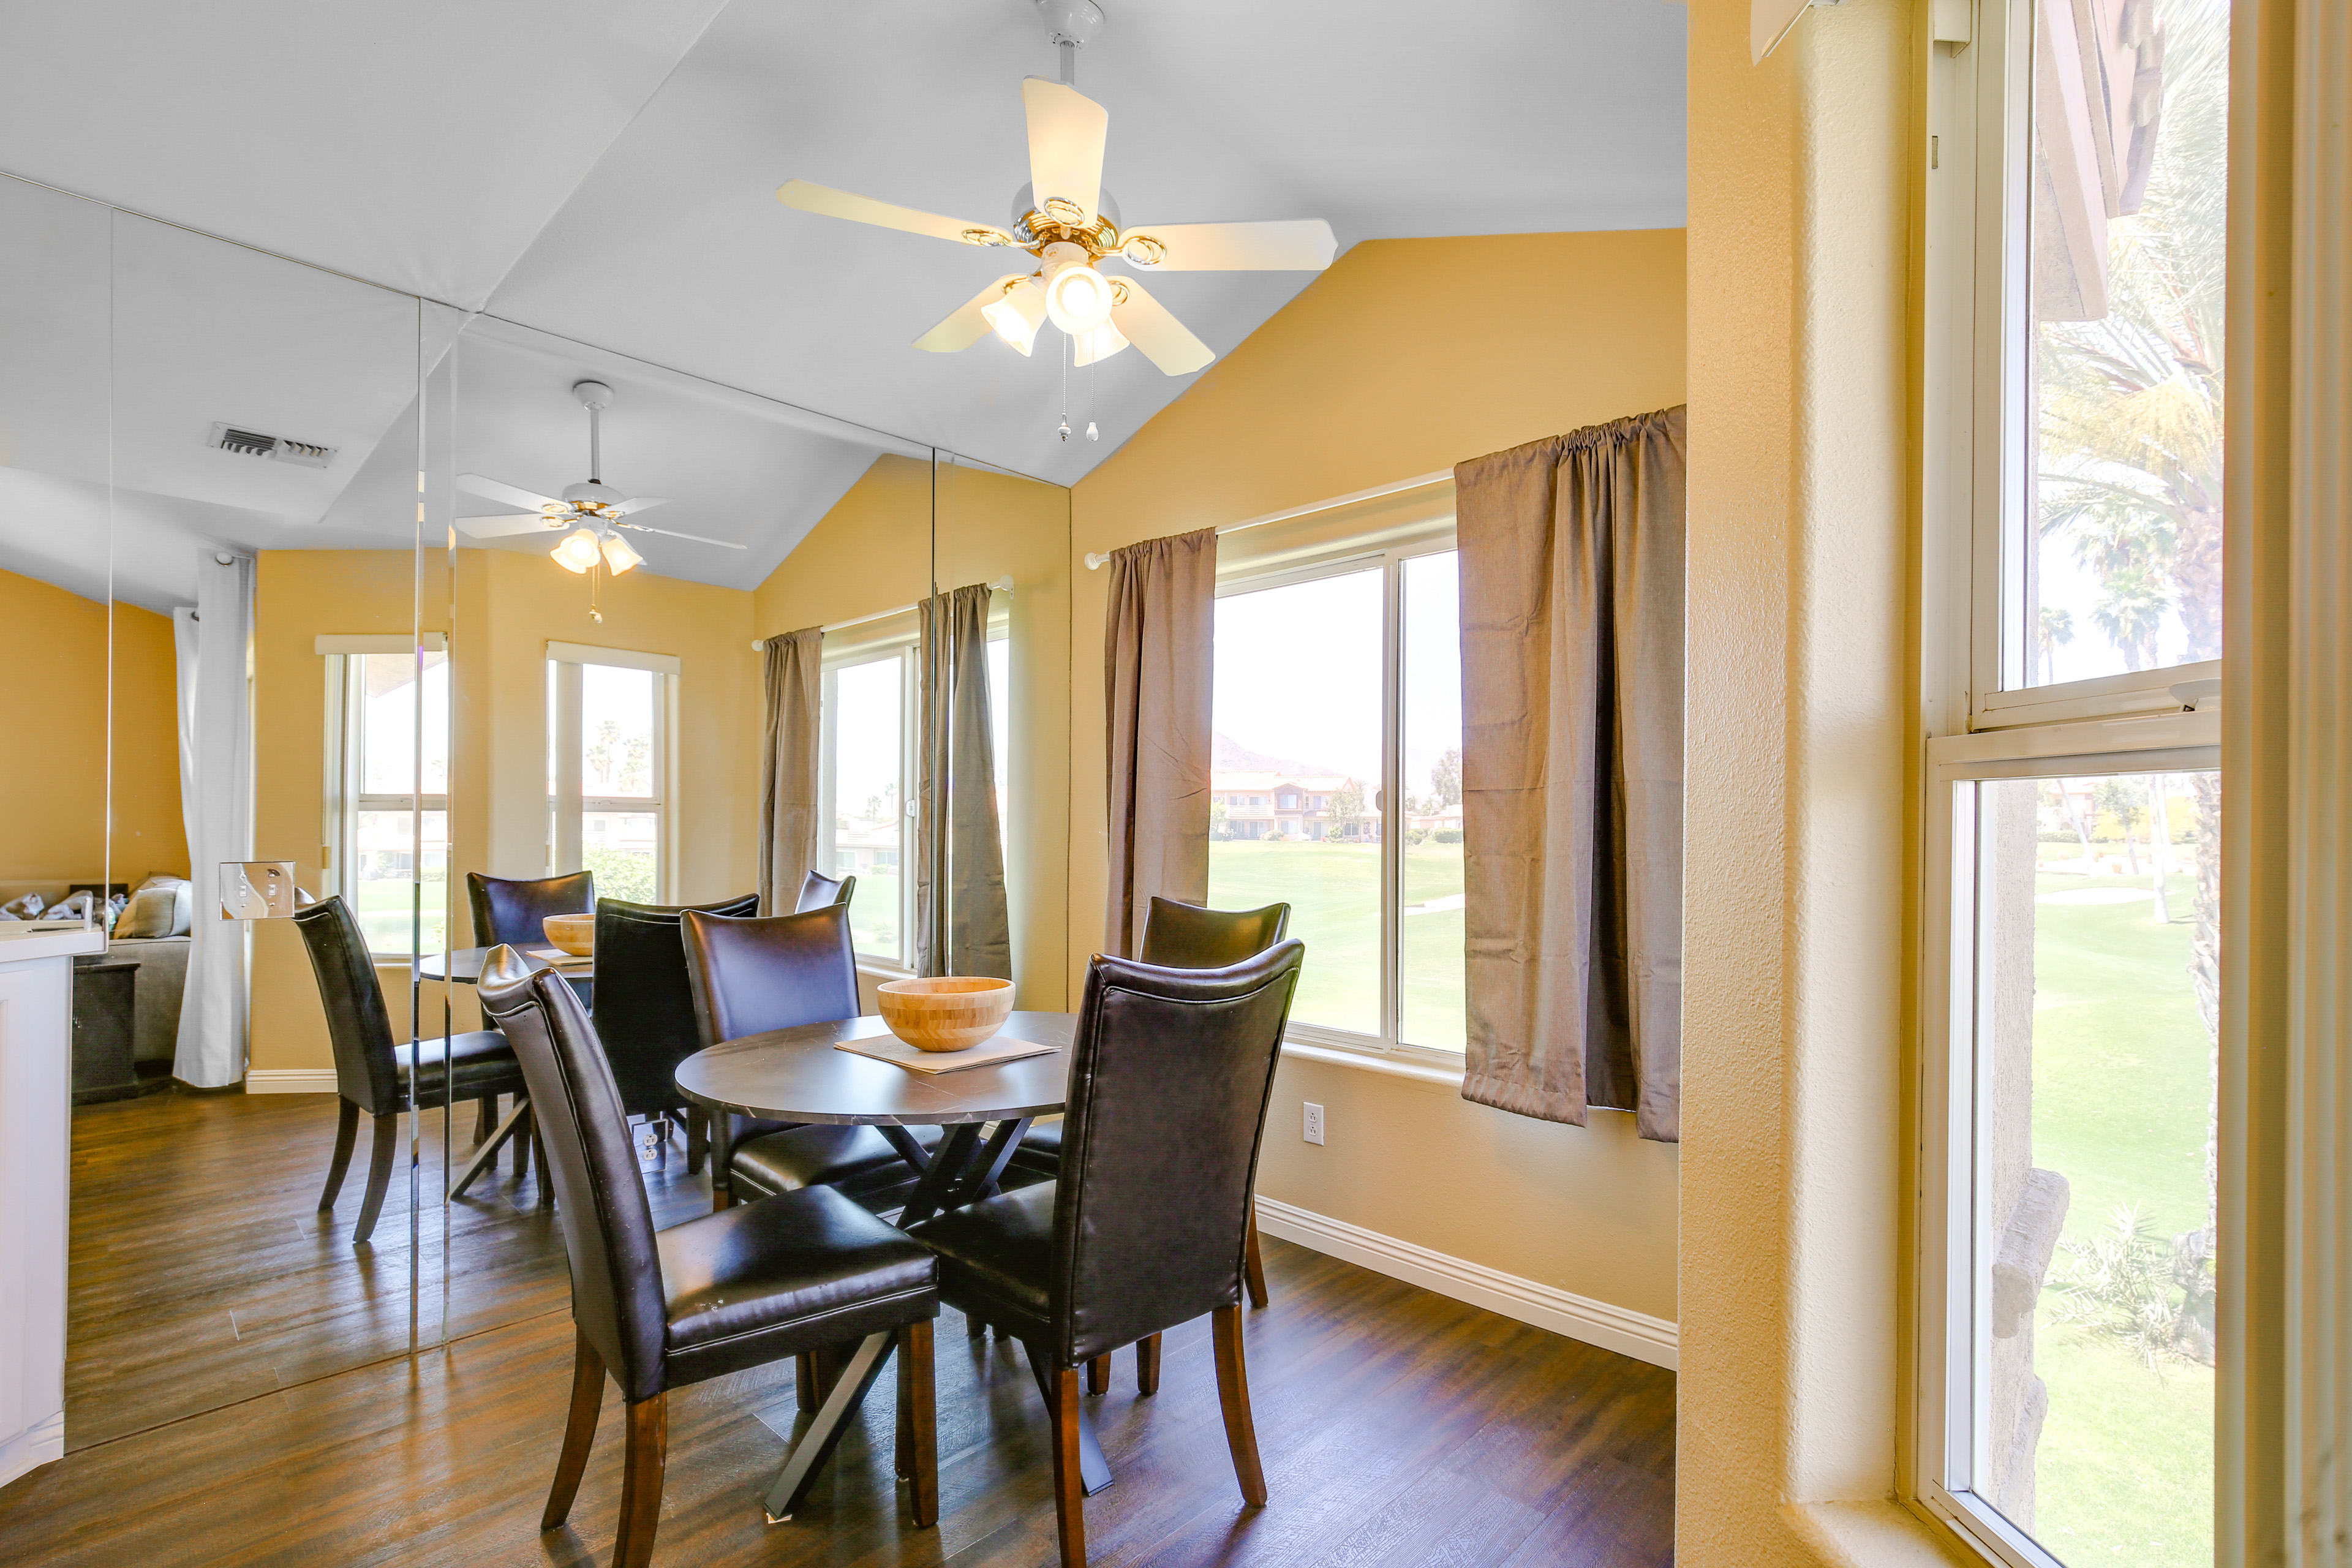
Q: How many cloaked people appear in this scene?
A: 0